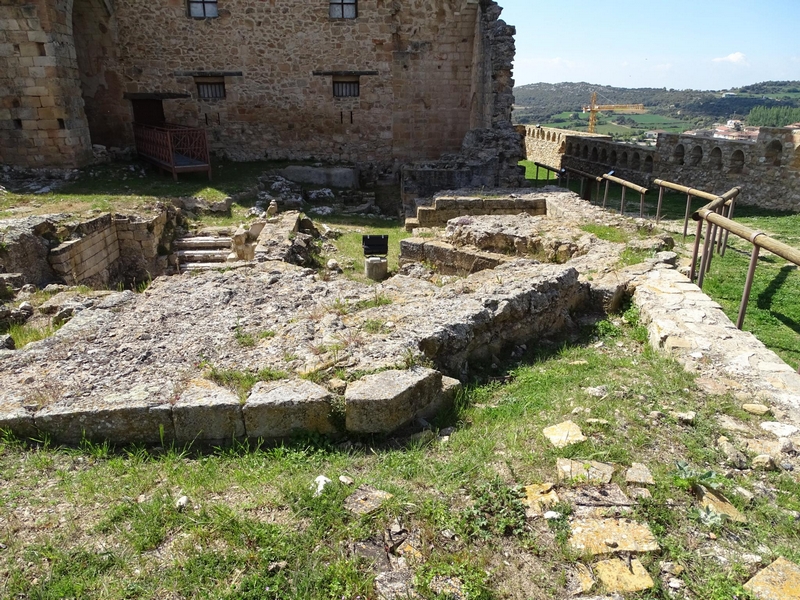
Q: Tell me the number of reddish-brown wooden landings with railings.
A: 1